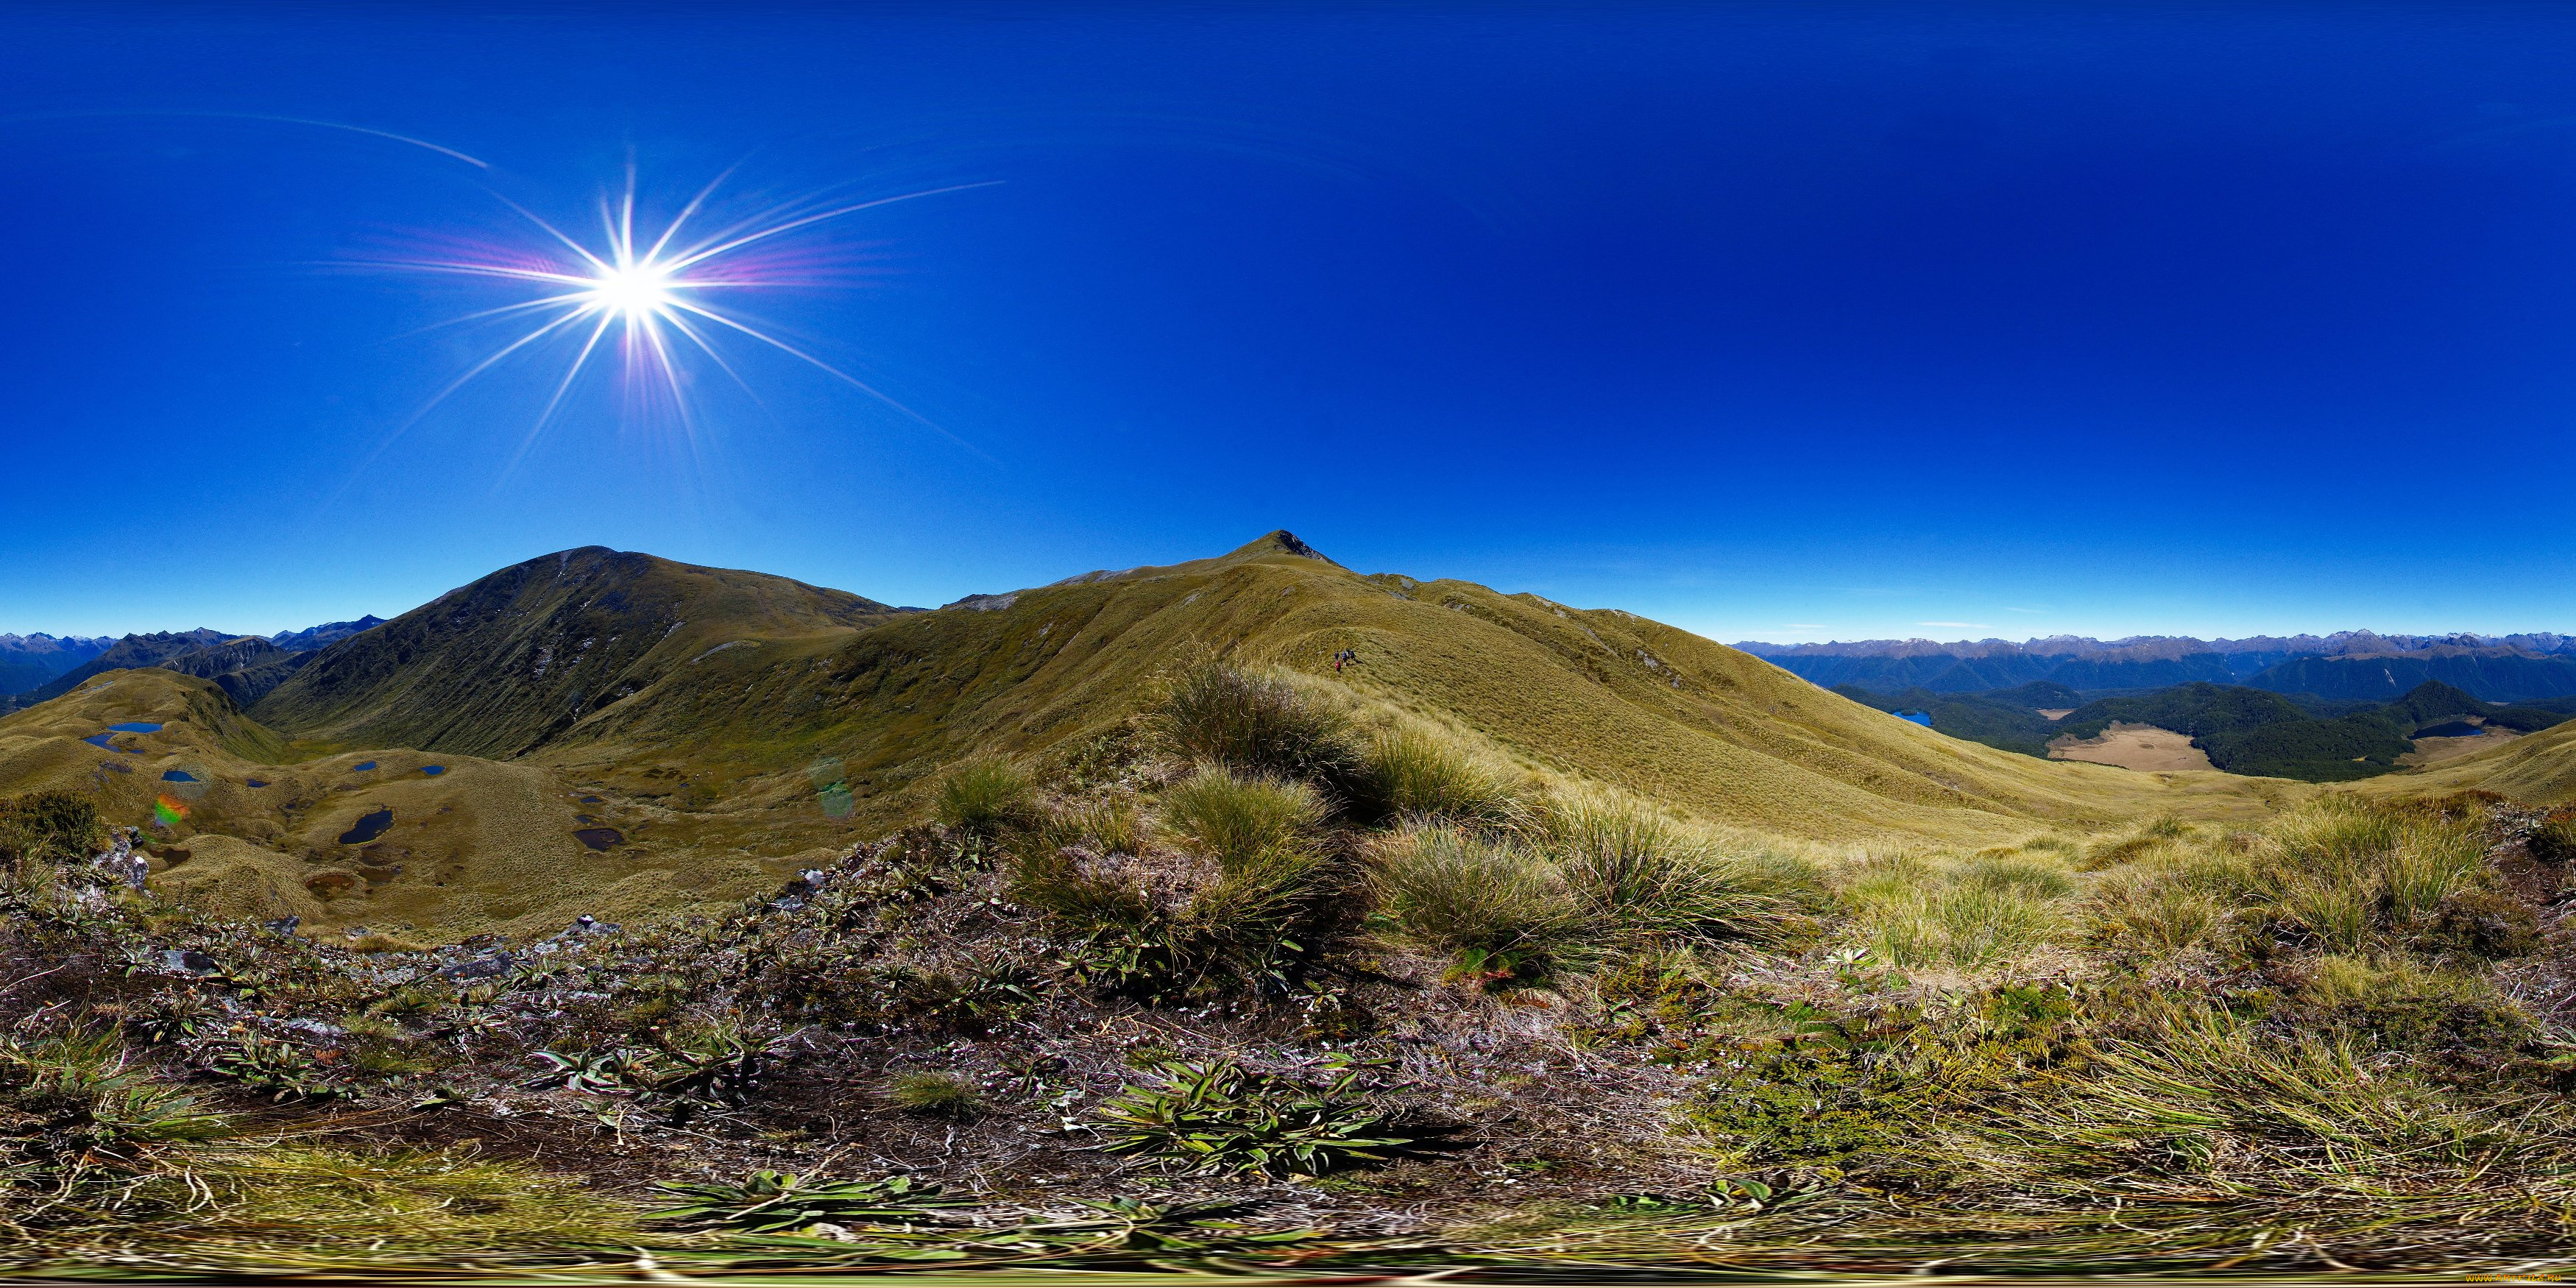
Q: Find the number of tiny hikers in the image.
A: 5